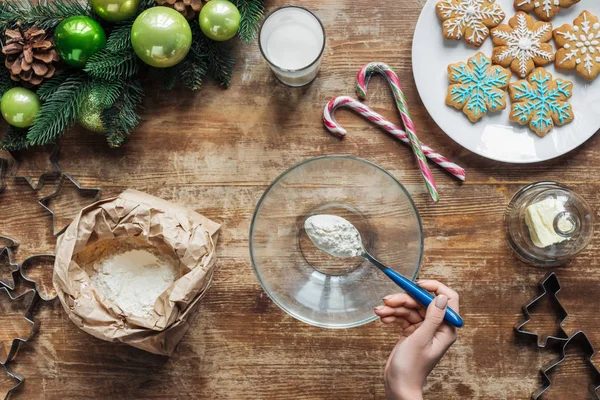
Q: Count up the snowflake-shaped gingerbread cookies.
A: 6